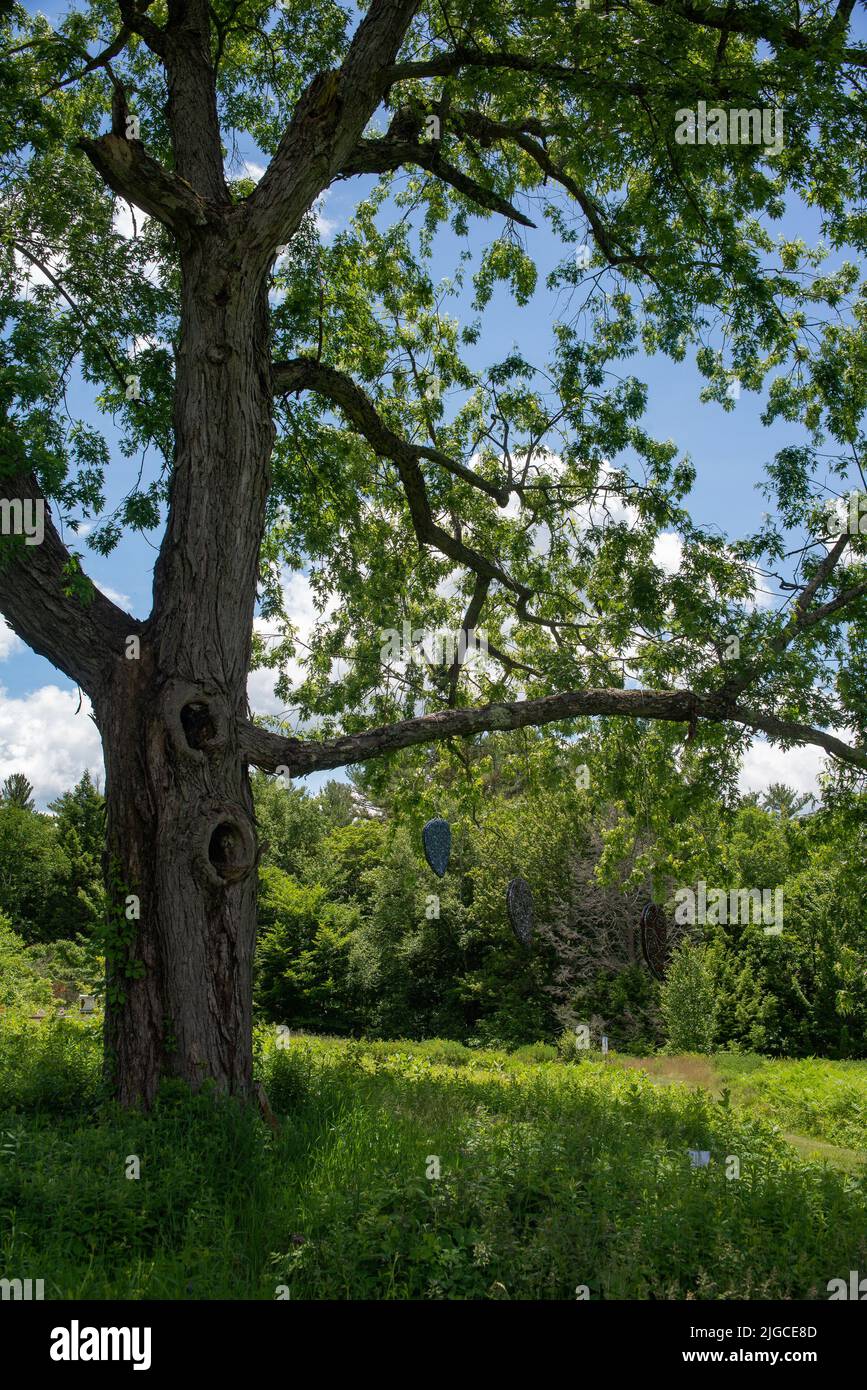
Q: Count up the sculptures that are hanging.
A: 3